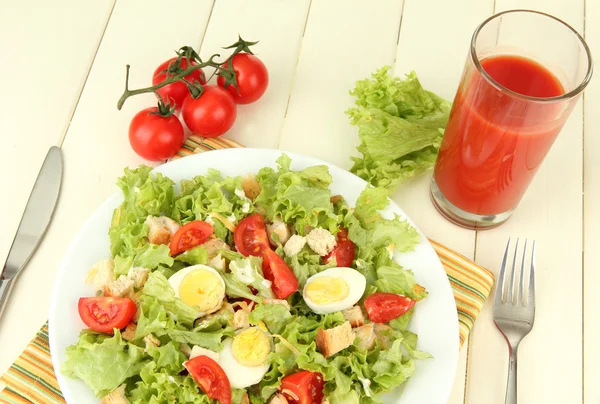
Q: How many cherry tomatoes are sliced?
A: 8